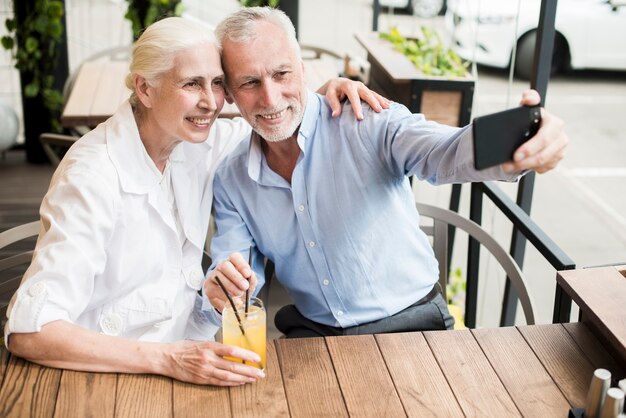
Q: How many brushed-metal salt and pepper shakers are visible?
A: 2